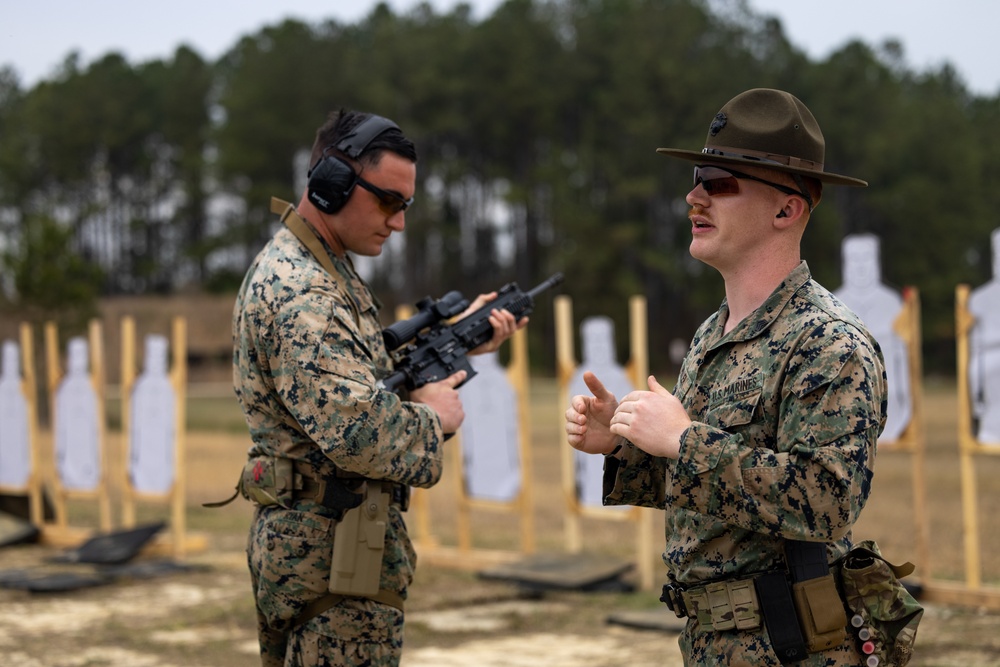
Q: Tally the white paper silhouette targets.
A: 7